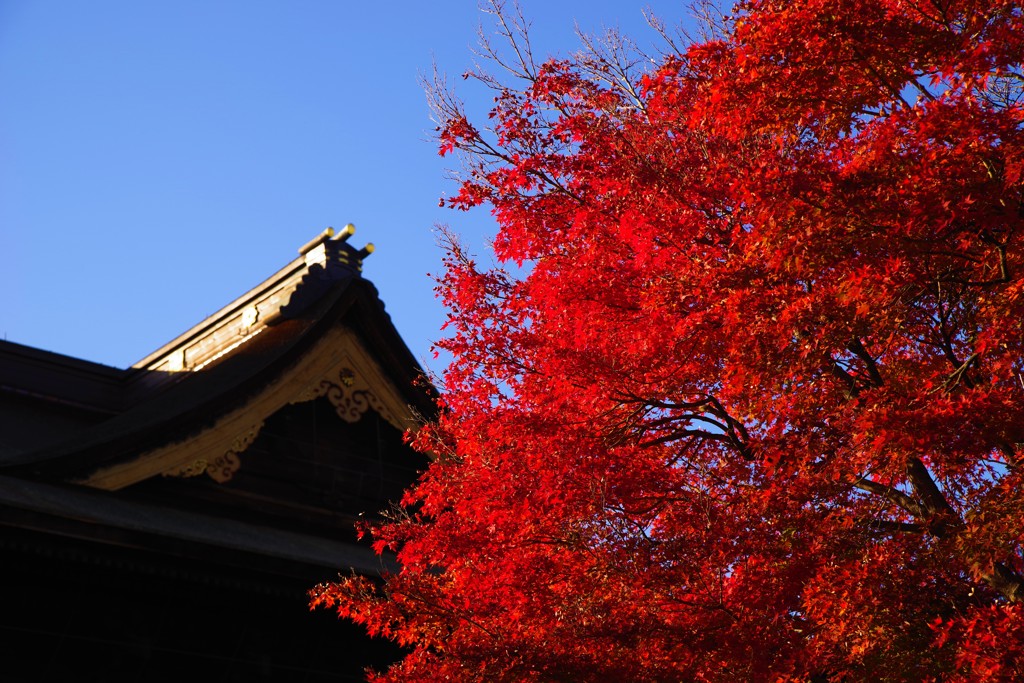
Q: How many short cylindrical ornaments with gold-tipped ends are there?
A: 3